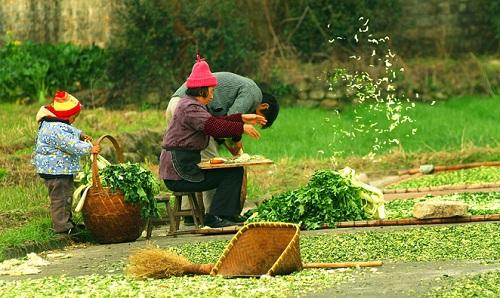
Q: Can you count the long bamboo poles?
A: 3